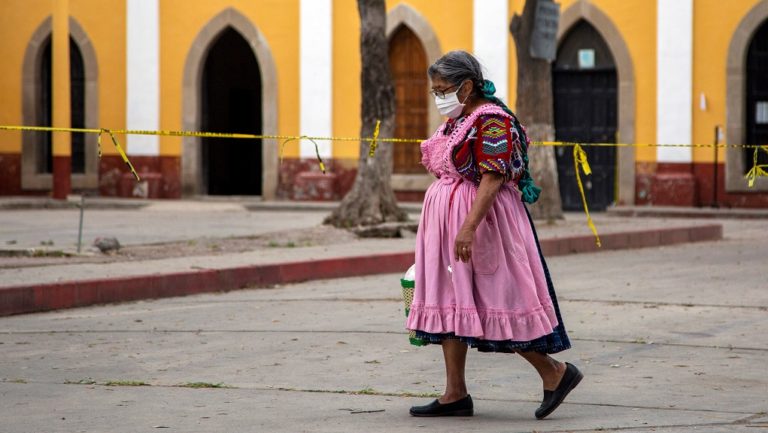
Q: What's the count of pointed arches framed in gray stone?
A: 5